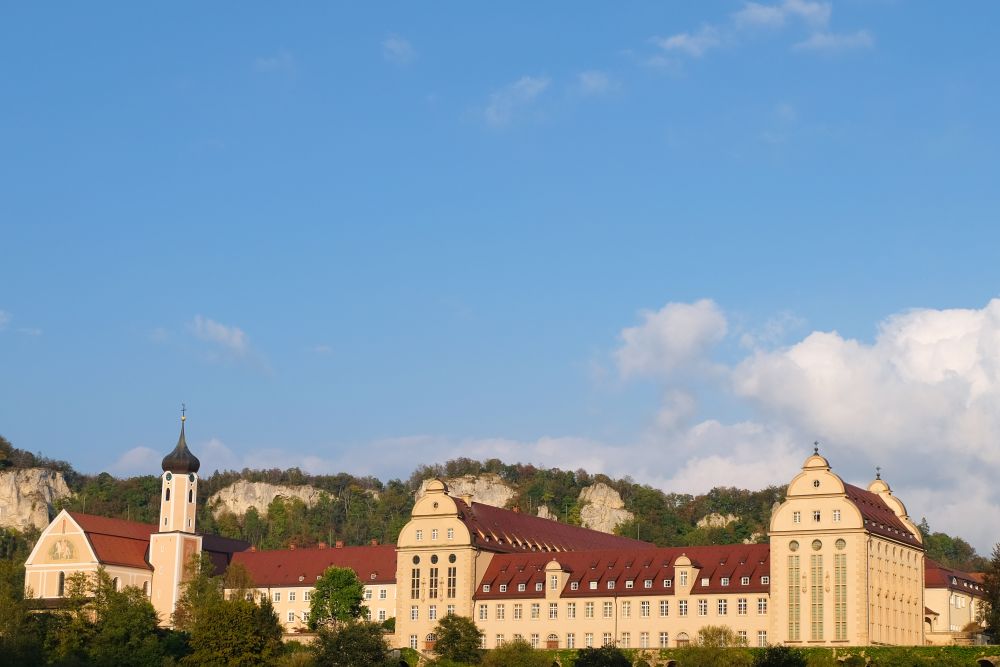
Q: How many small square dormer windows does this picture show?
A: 14